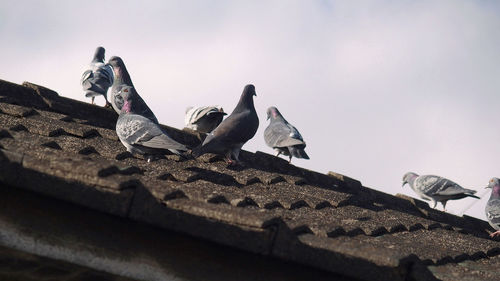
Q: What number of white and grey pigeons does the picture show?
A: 7